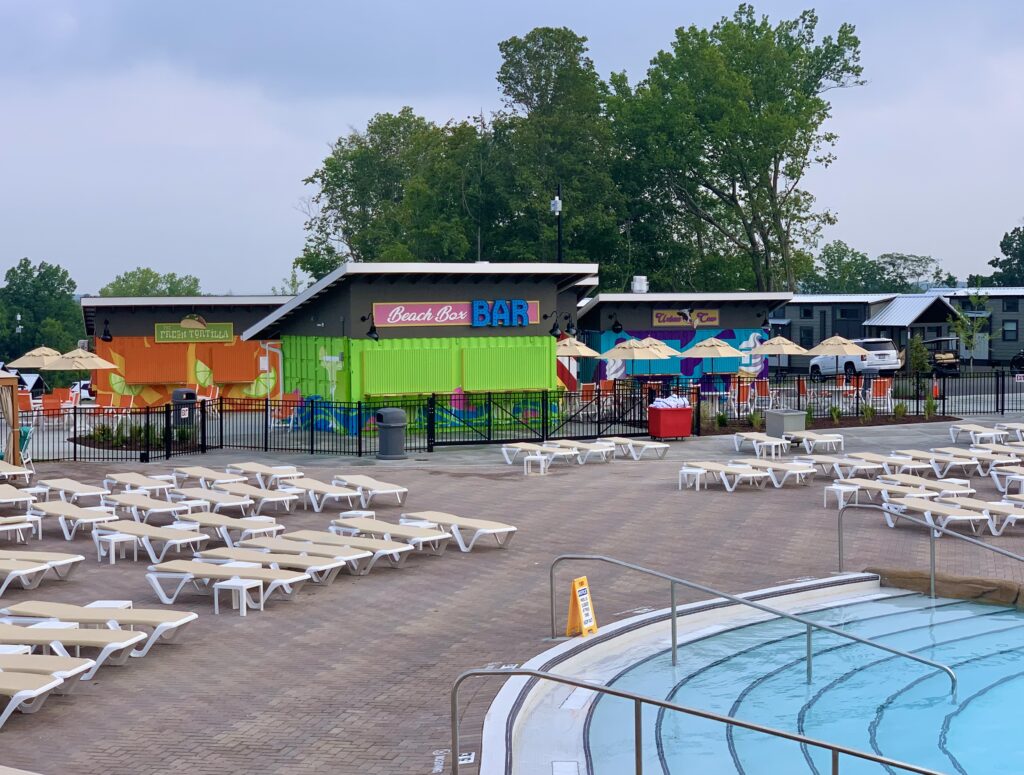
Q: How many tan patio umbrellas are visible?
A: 8